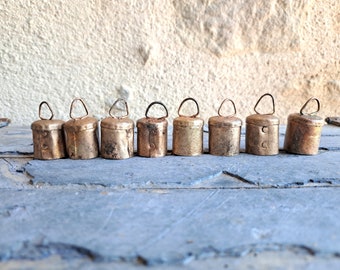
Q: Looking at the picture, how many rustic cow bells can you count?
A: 8